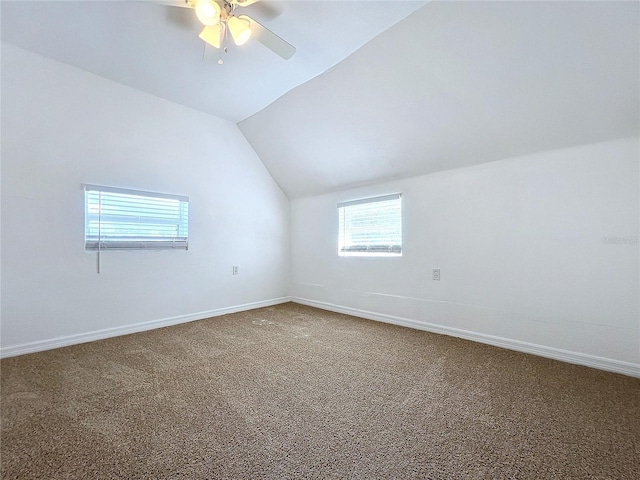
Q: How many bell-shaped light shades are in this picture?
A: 3